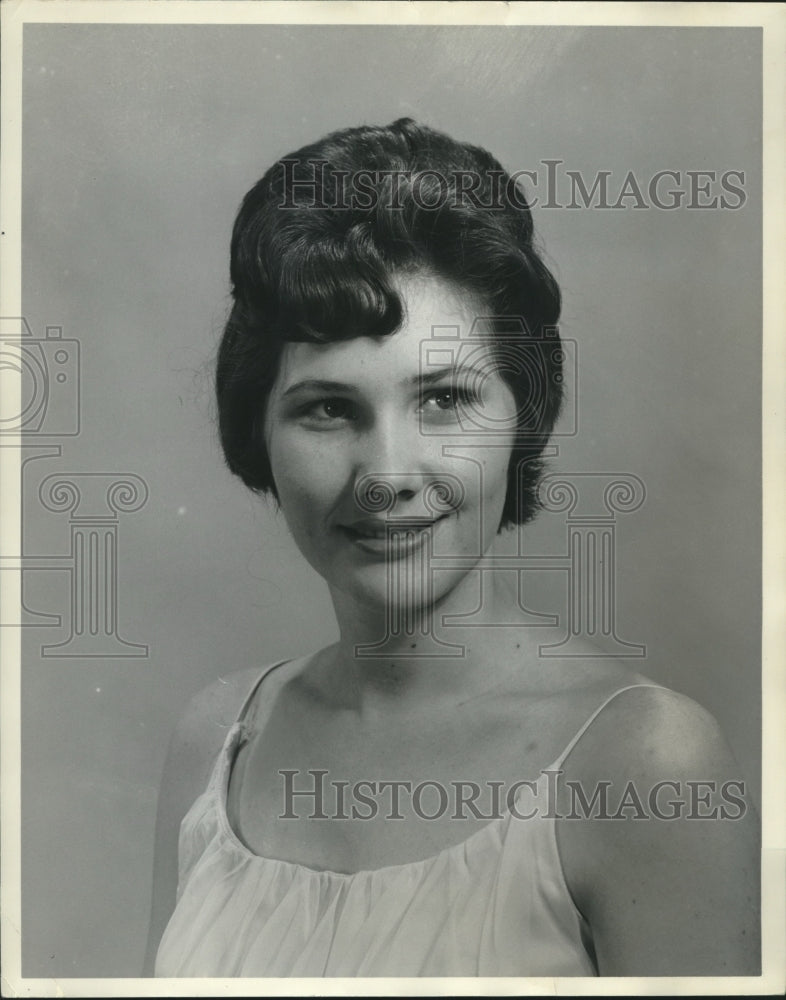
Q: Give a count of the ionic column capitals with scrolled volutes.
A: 3